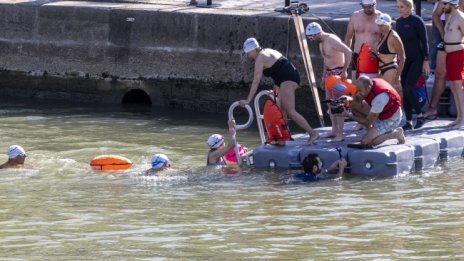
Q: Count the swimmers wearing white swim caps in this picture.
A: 8